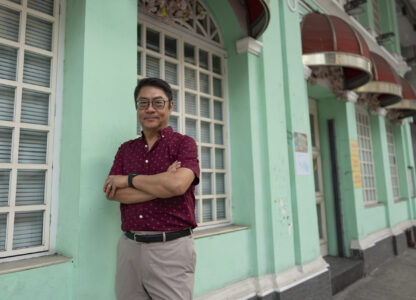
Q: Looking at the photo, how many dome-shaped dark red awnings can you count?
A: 4